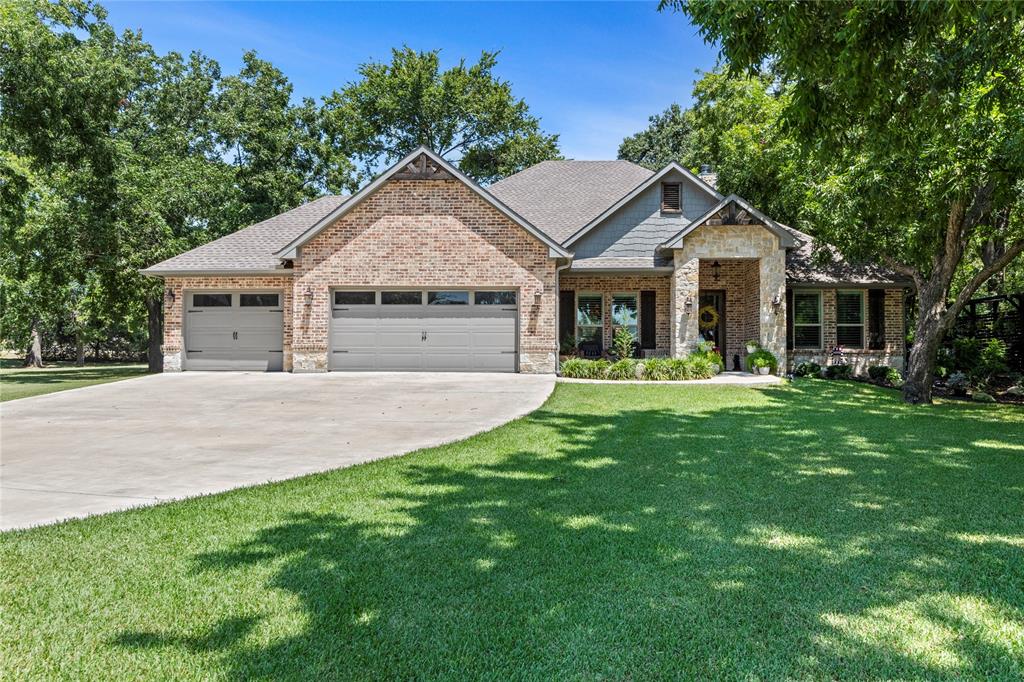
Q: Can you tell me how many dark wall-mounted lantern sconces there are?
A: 5